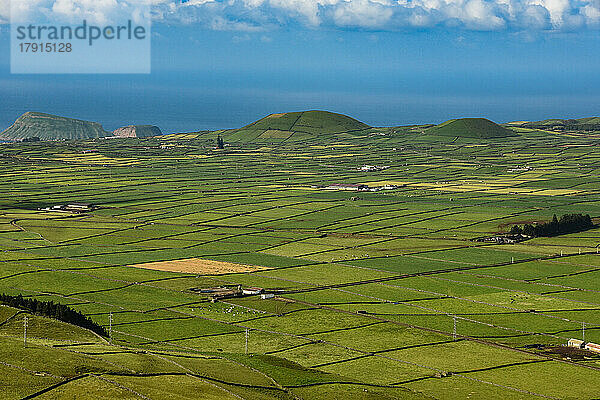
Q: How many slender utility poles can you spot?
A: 5